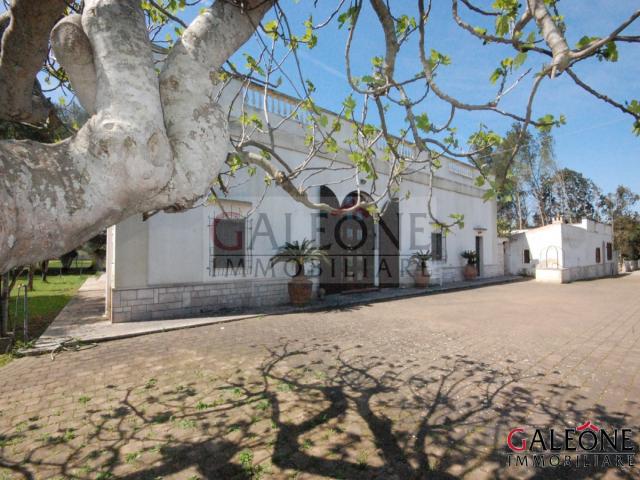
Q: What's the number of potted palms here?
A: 3